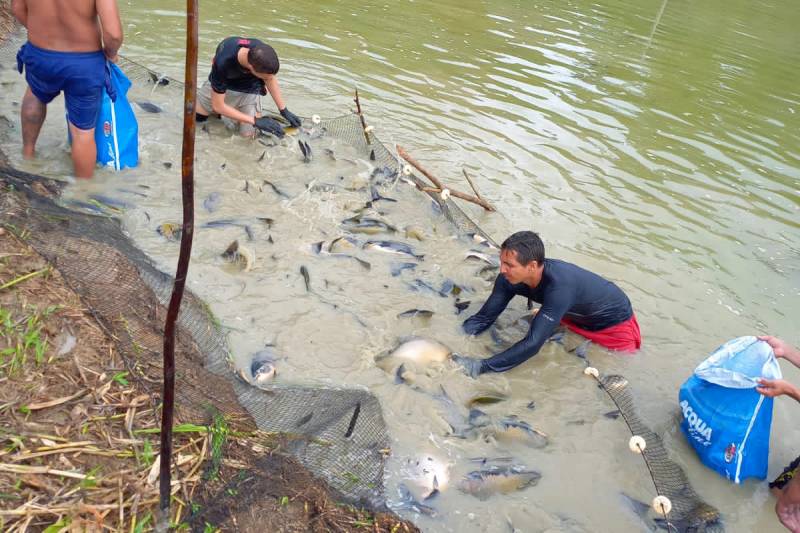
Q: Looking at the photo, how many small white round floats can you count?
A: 7